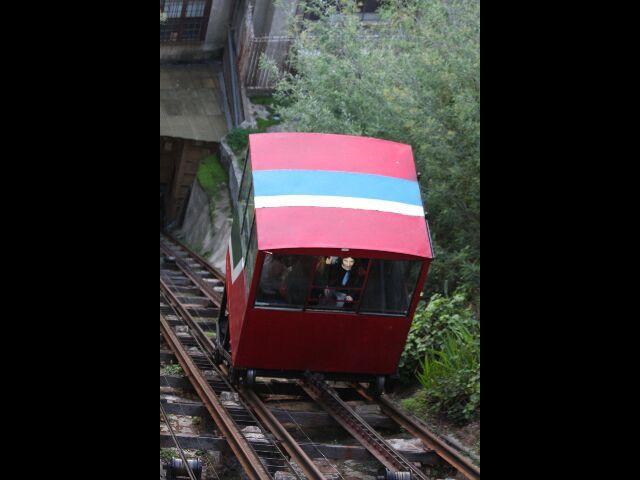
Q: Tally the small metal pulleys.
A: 2